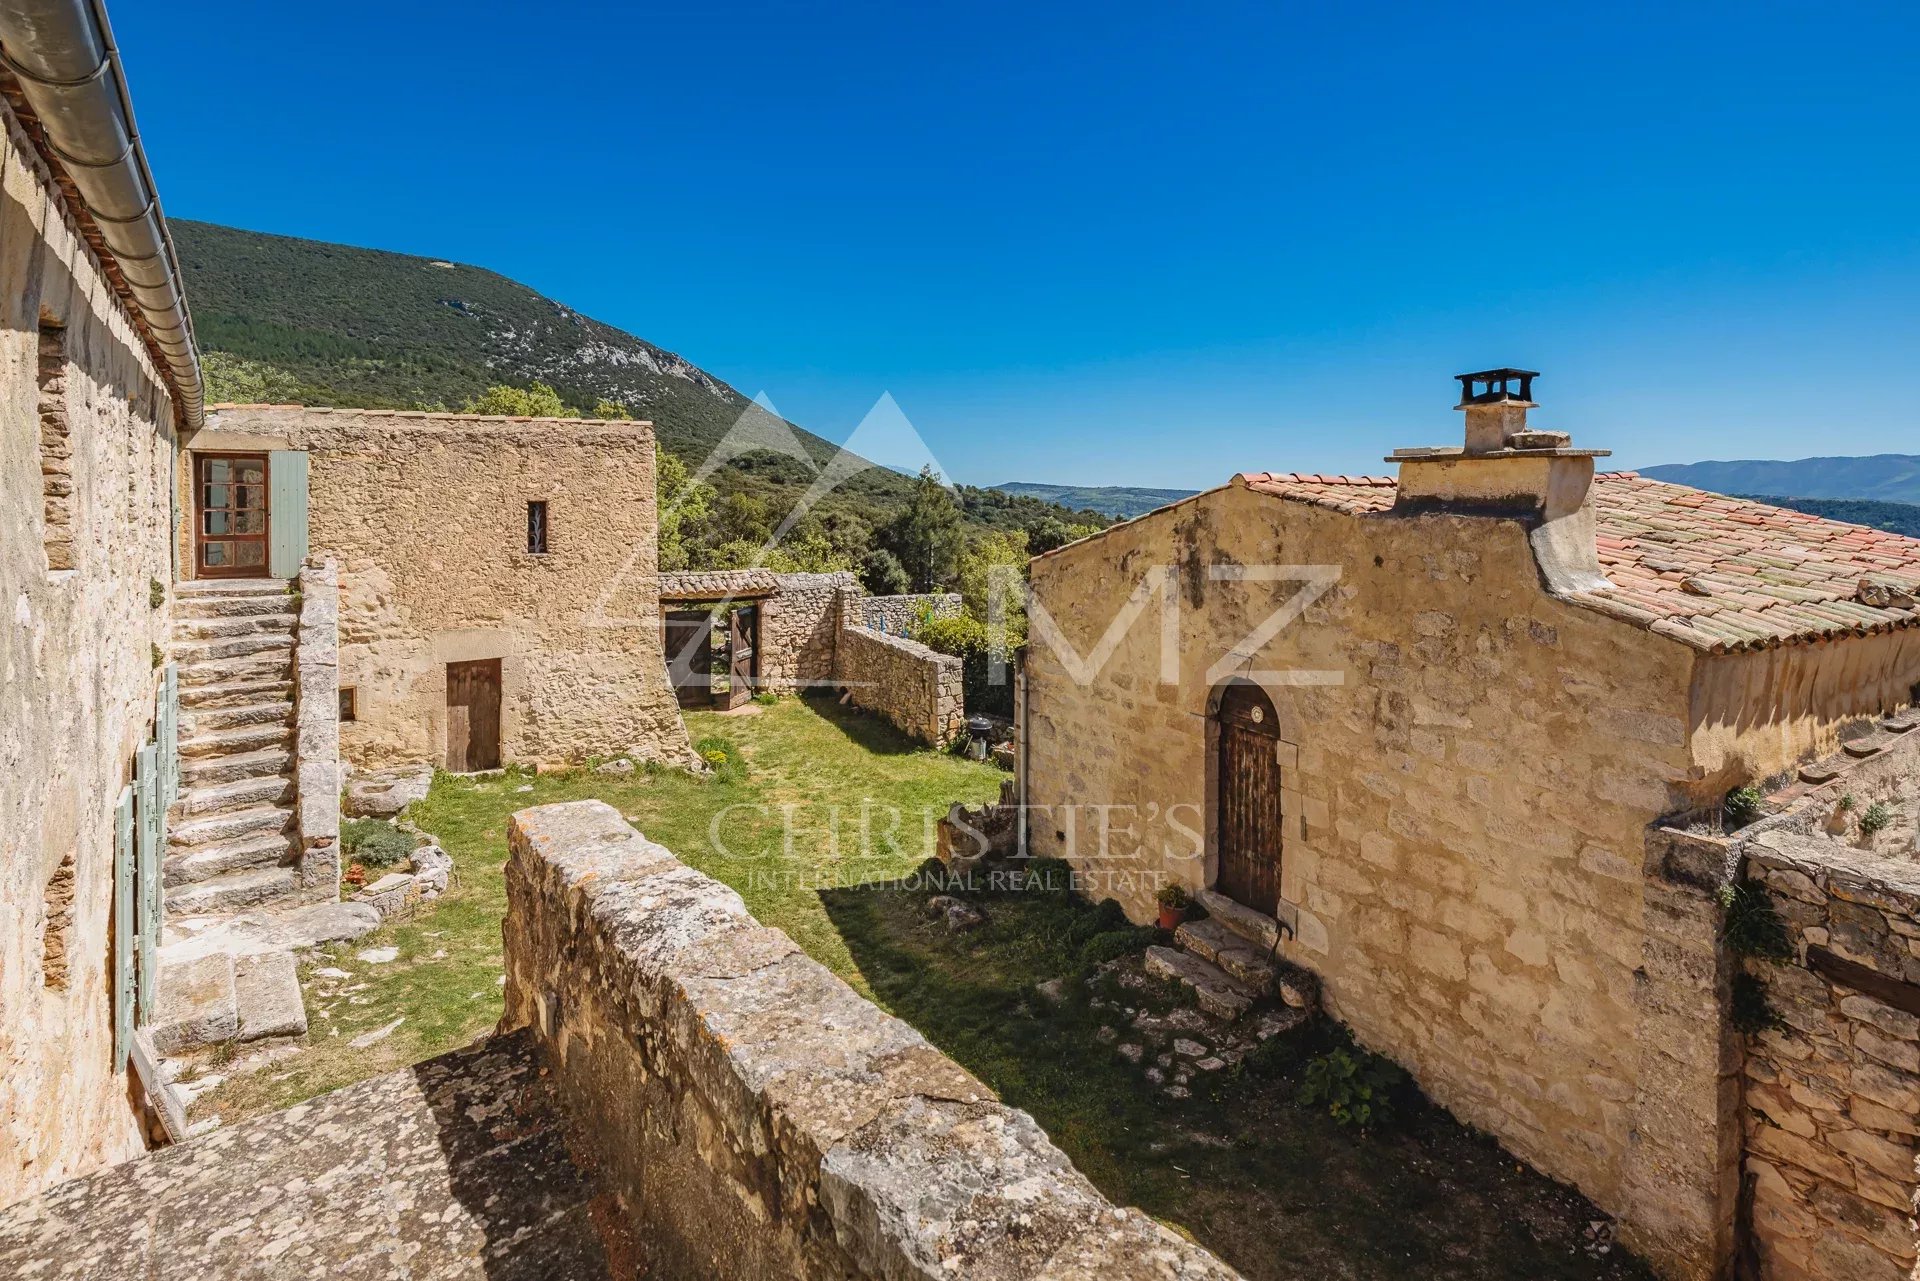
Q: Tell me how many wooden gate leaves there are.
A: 2